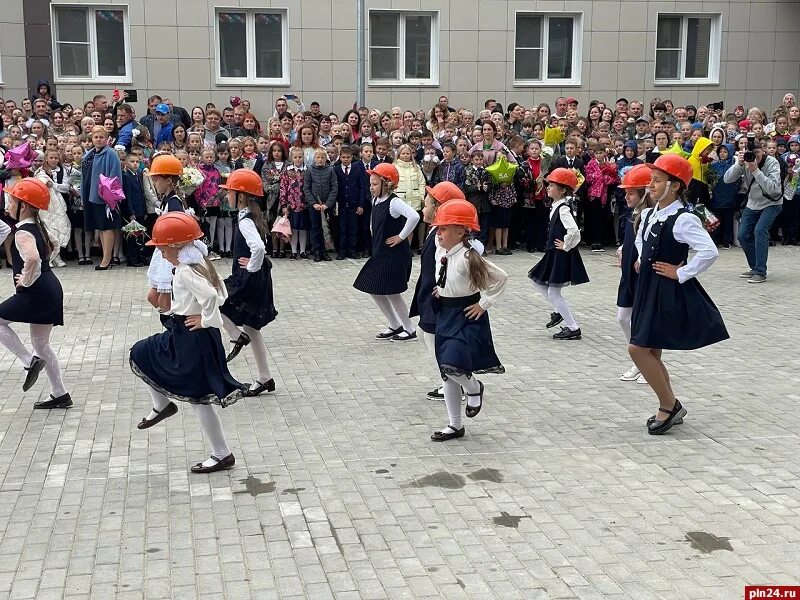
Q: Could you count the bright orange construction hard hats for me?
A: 10